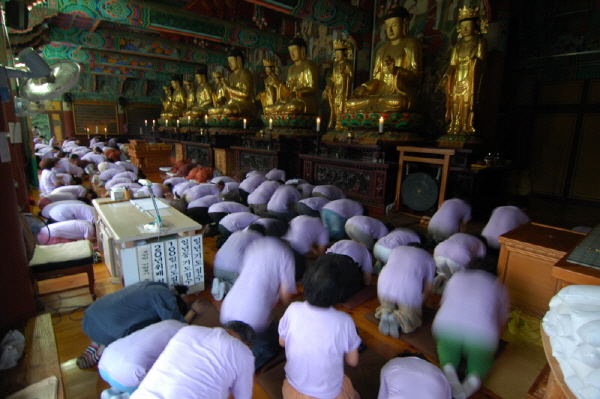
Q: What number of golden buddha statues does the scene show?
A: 11